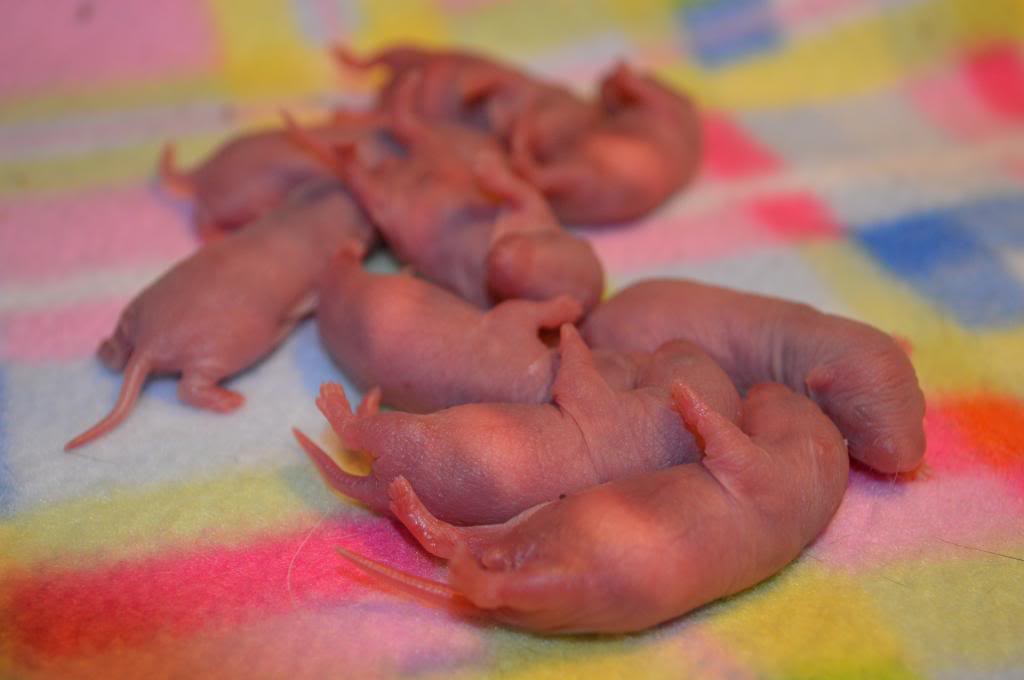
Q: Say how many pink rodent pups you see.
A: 9